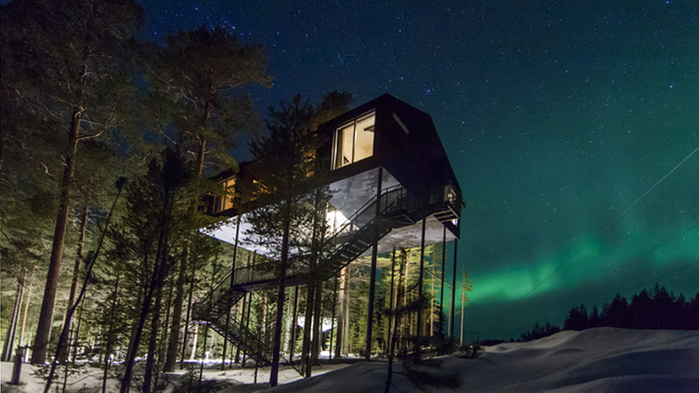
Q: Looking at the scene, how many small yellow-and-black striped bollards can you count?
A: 0